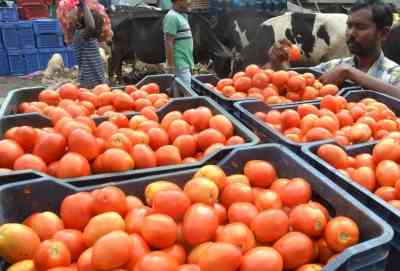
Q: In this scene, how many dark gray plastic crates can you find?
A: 6